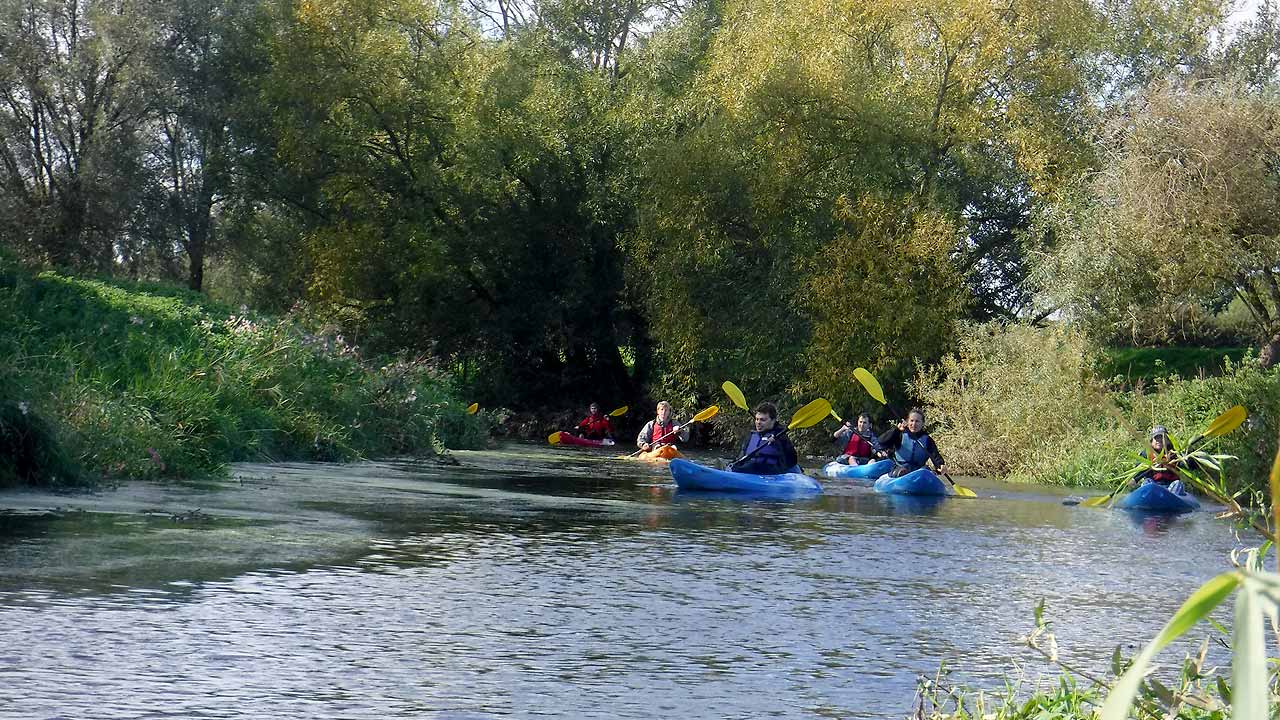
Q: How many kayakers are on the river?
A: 6